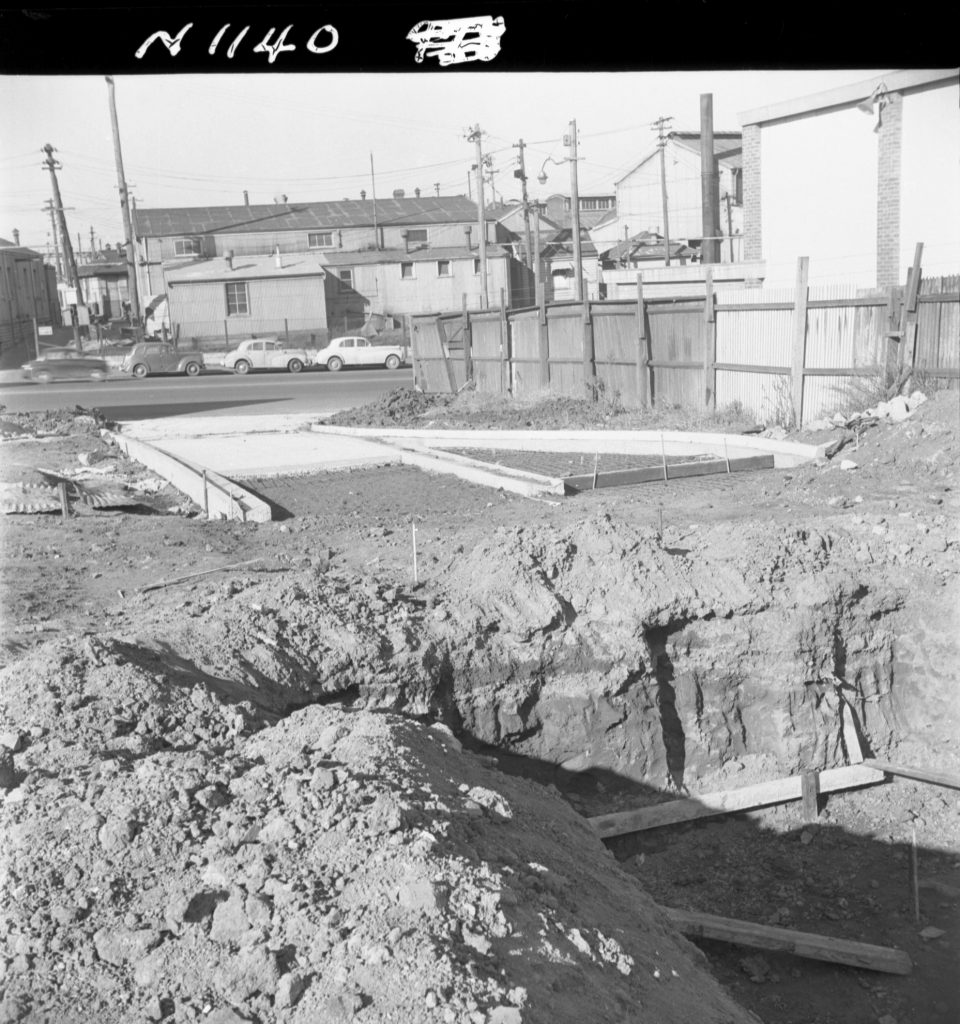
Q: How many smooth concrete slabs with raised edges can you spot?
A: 1